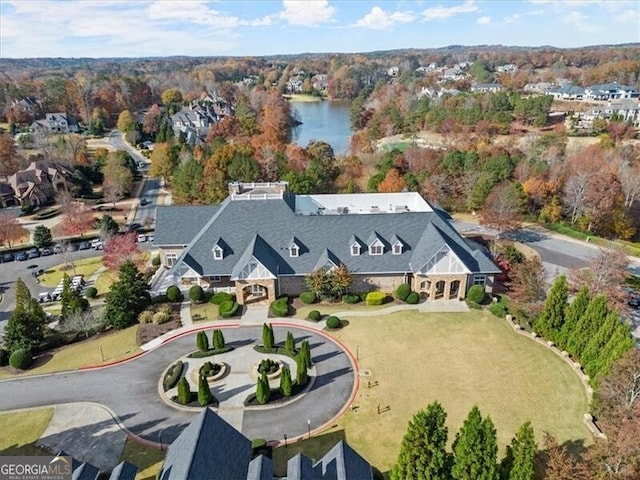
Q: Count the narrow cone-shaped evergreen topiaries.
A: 10